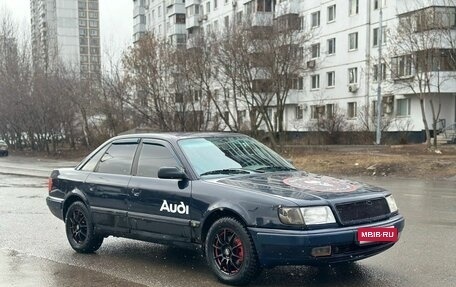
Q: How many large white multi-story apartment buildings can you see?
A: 2